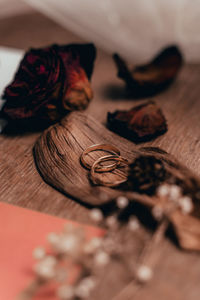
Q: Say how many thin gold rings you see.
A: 2